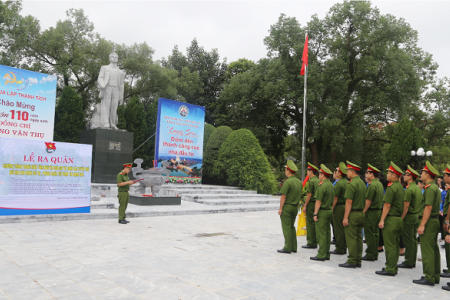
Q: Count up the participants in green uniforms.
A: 11